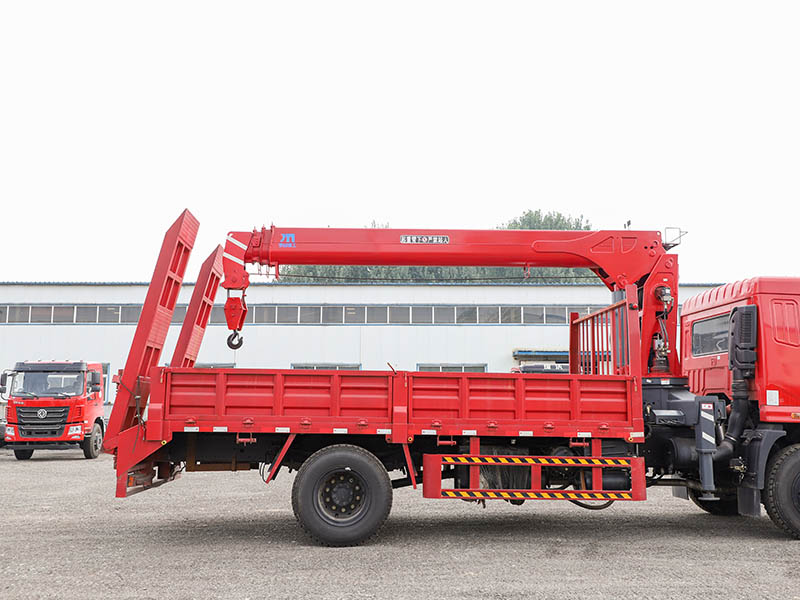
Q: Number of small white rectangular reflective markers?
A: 10